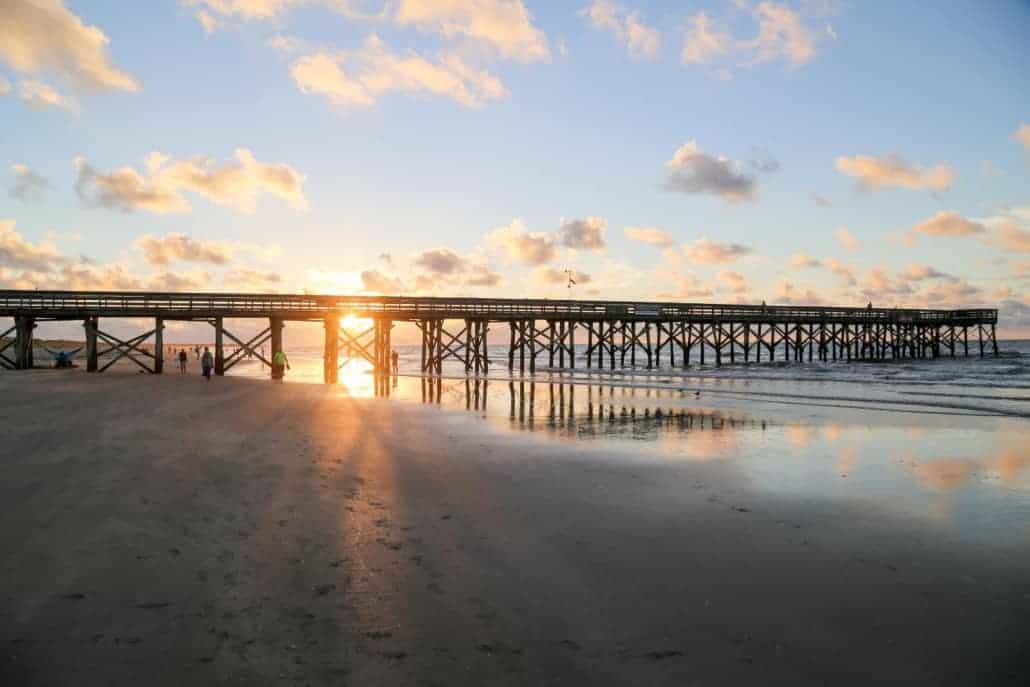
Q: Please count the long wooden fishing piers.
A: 1